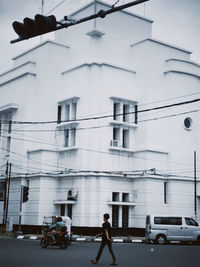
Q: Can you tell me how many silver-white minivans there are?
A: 1